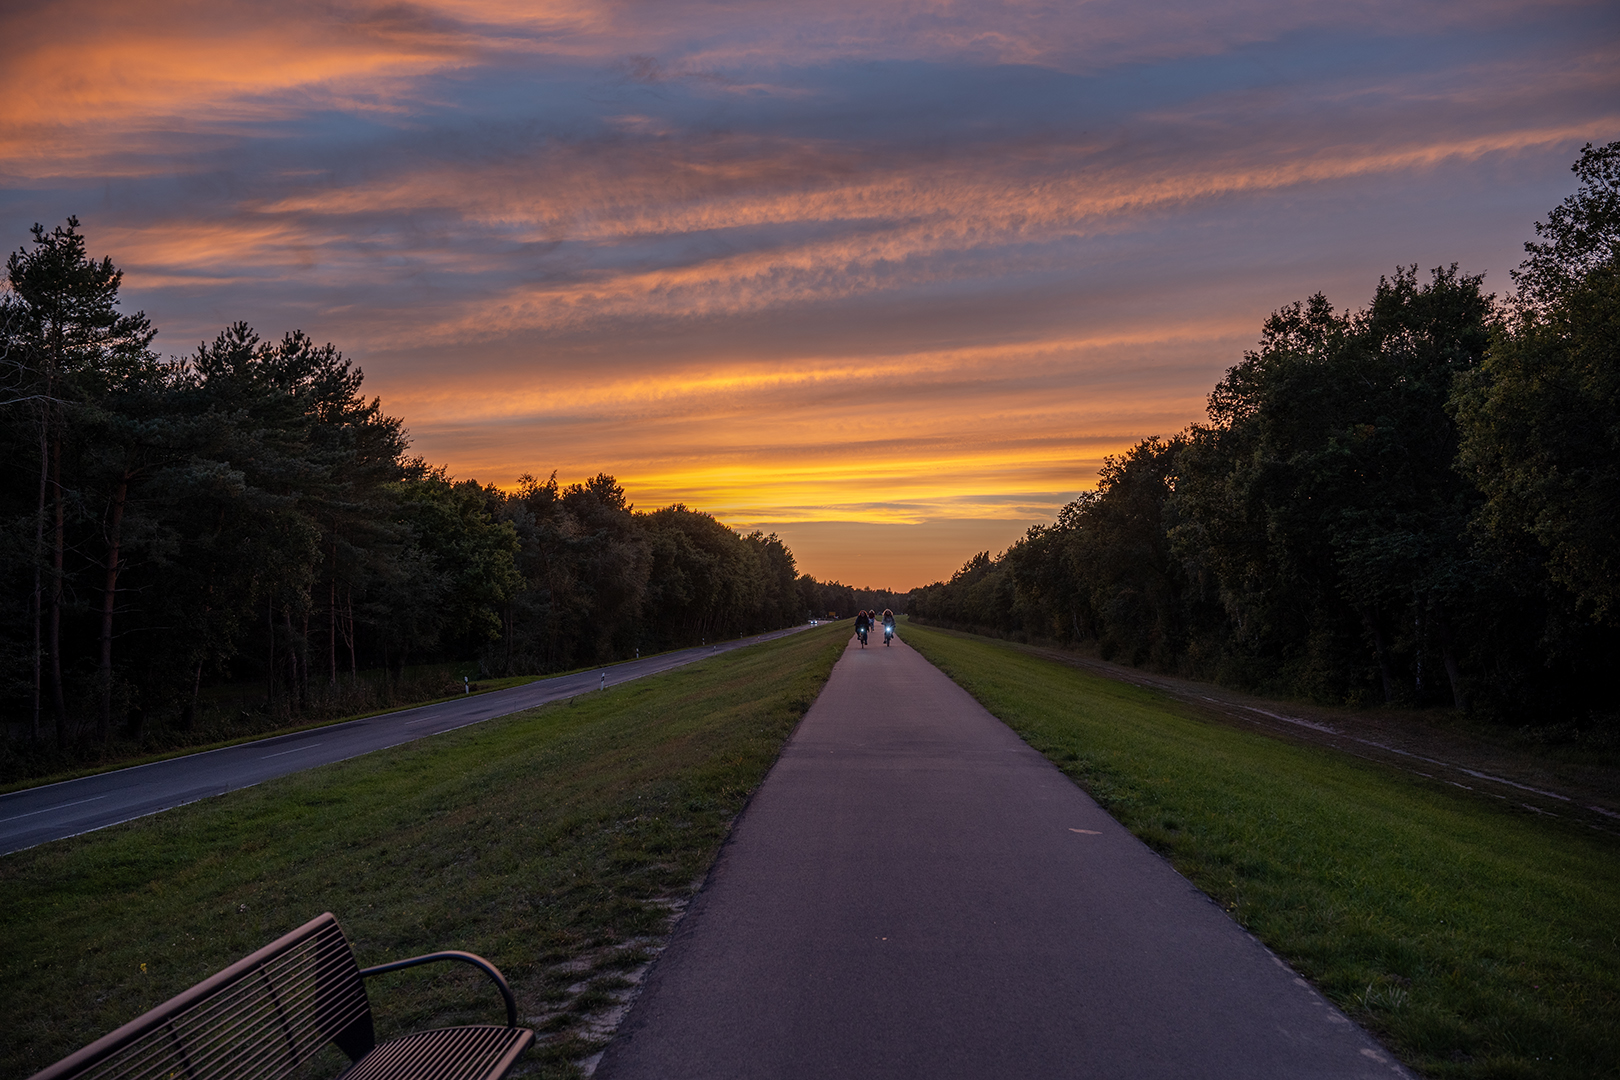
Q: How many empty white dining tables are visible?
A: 0